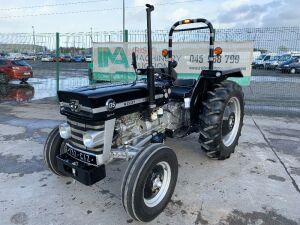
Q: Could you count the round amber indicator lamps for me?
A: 2